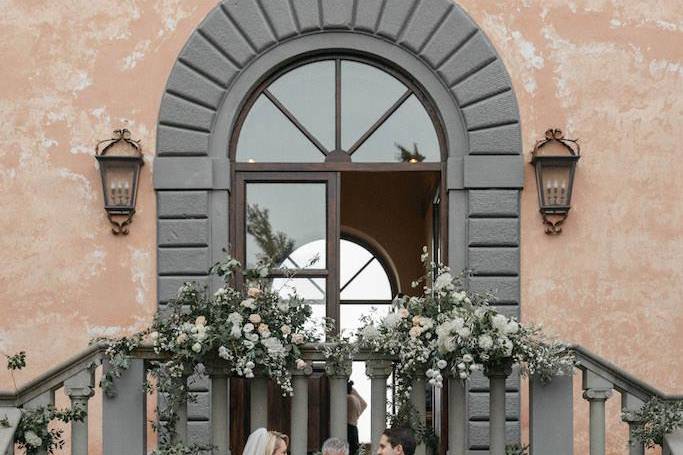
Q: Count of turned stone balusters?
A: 13